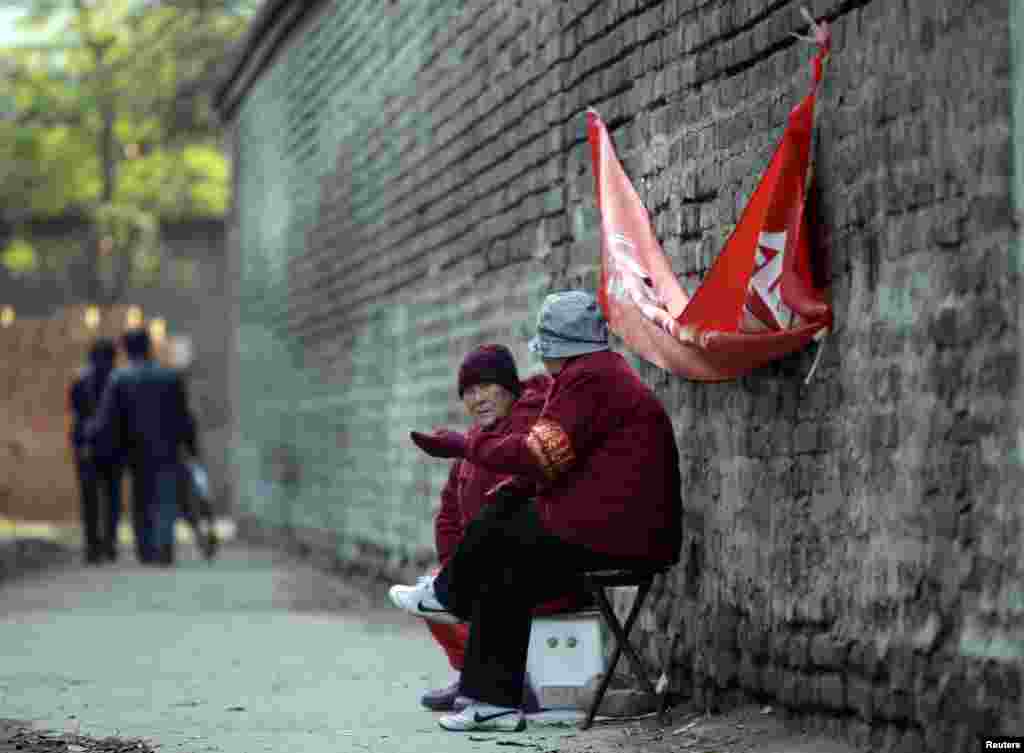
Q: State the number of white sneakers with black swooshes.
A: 2